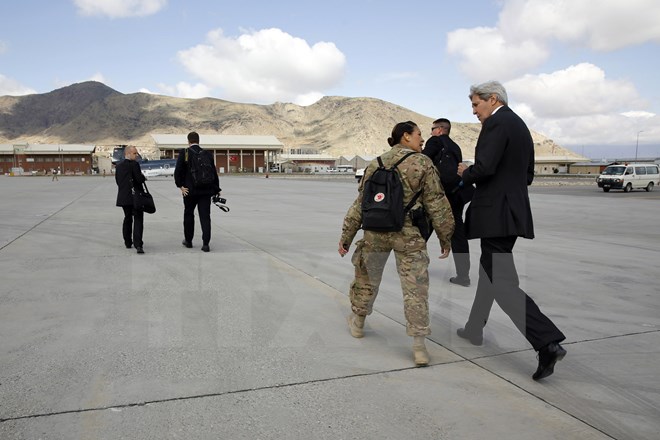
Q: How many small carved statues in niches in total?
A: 0